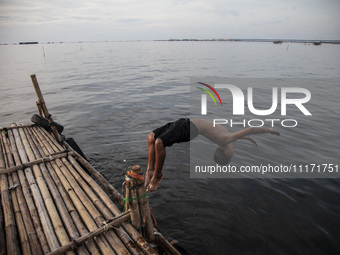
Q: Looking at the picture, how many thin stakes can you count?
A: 4